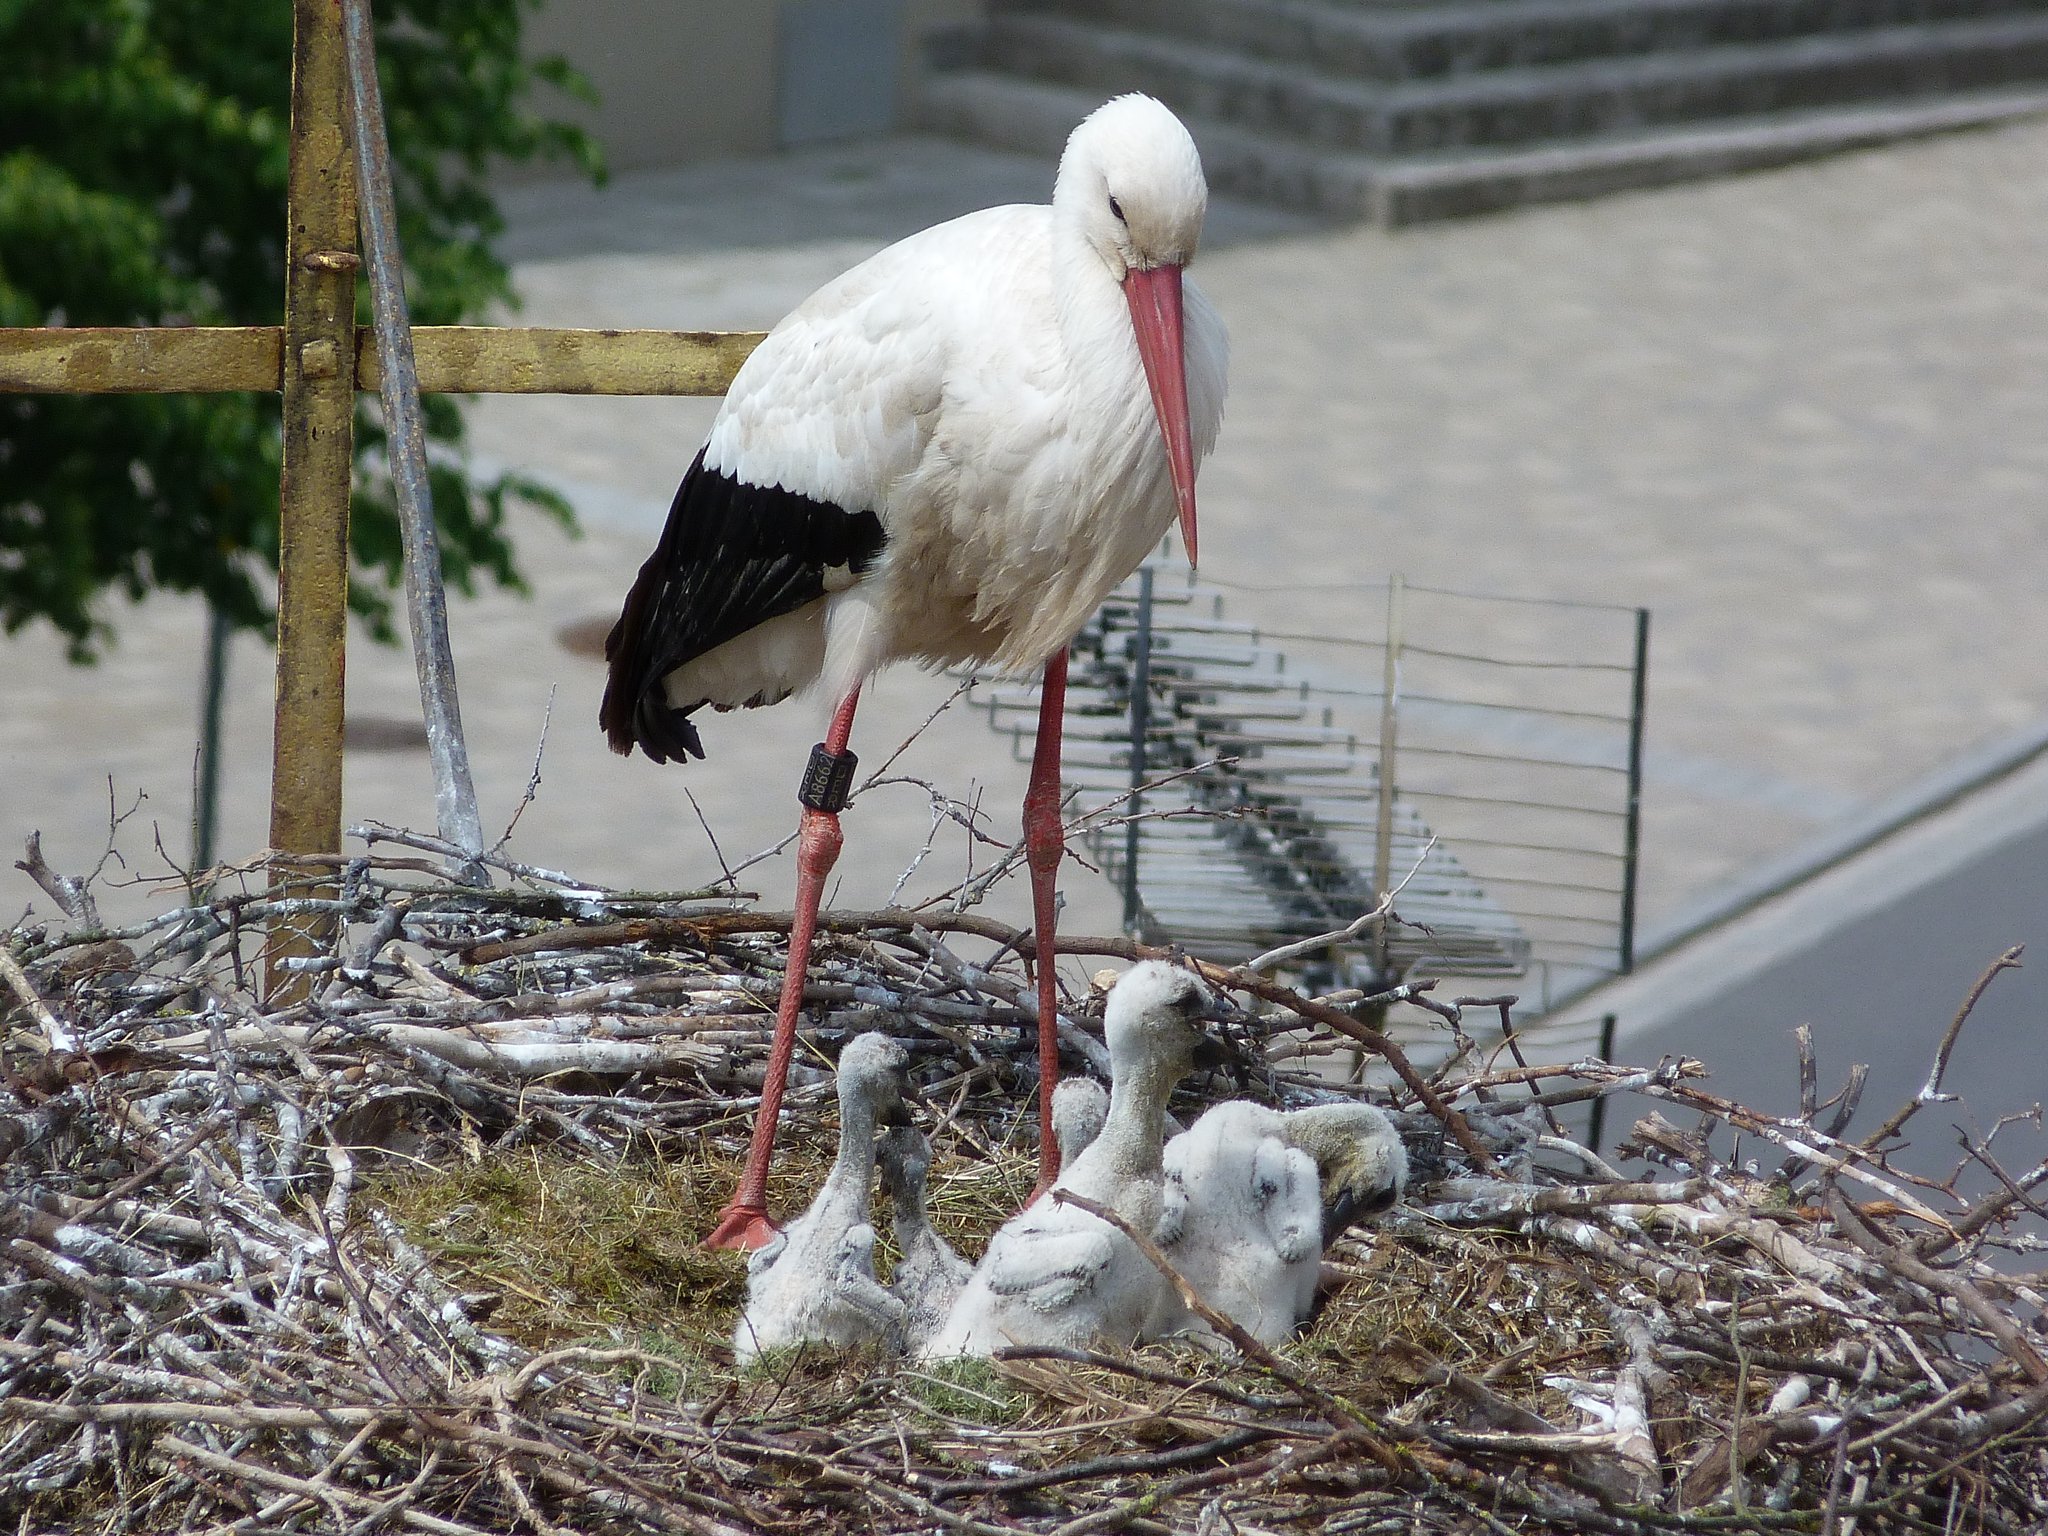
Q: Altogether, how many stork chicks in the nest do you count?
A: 5